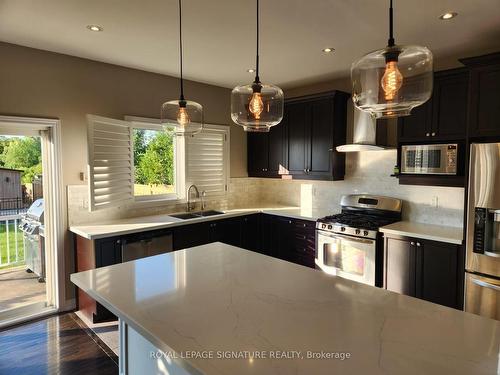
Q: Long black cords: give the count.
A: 3